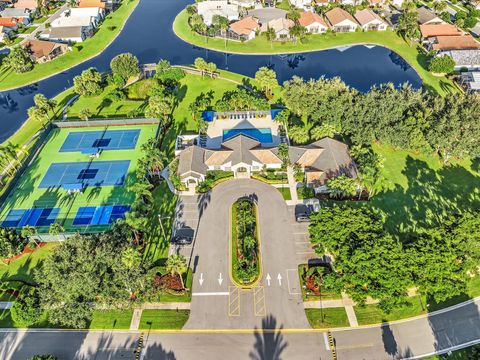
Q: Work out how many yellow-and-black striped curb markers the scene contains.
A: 2